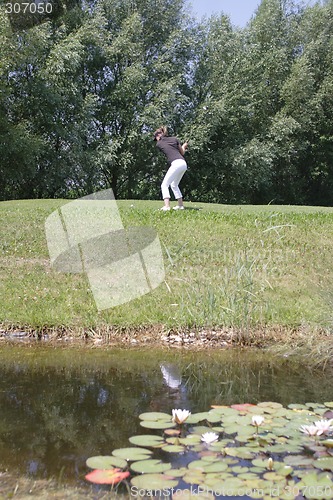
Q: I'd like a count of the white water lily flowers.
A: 5